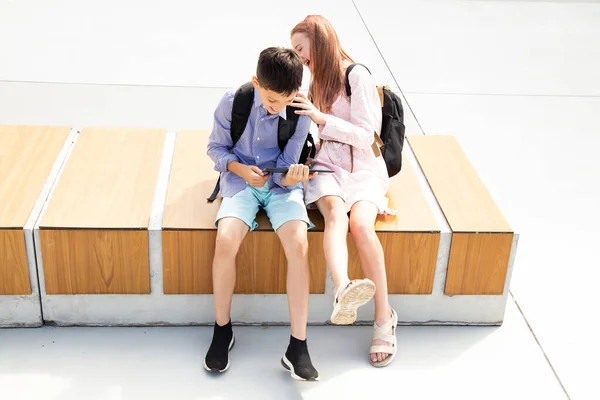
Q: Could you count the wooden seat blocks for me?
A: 5